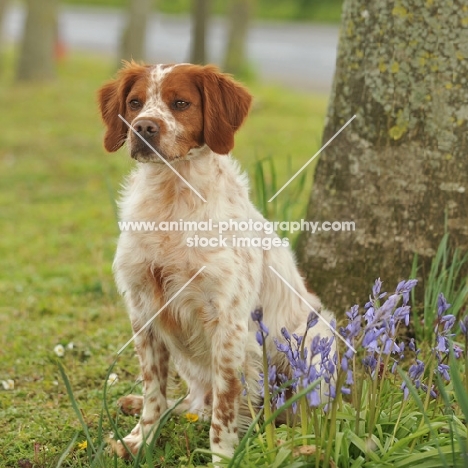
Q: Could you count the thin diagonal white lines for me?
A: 4